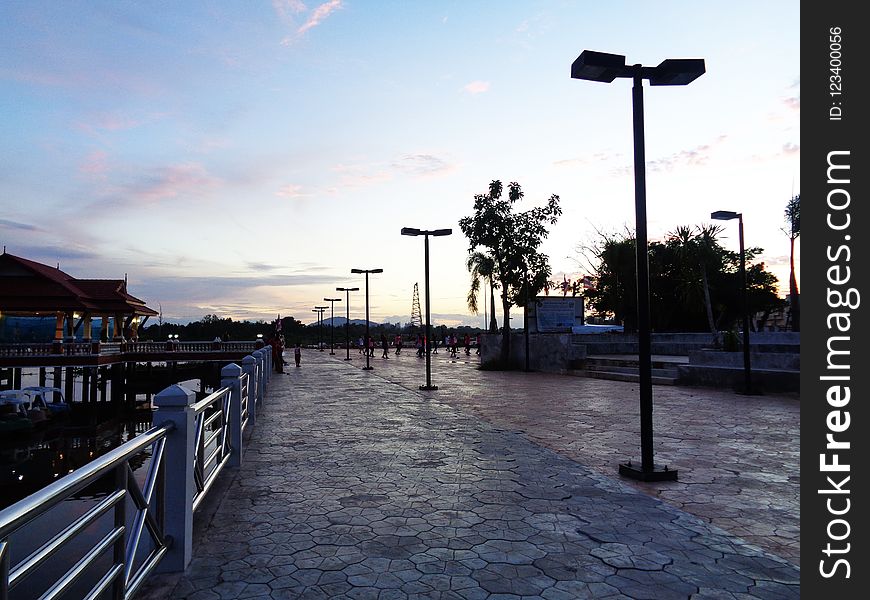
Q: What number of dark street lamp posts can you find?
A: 8